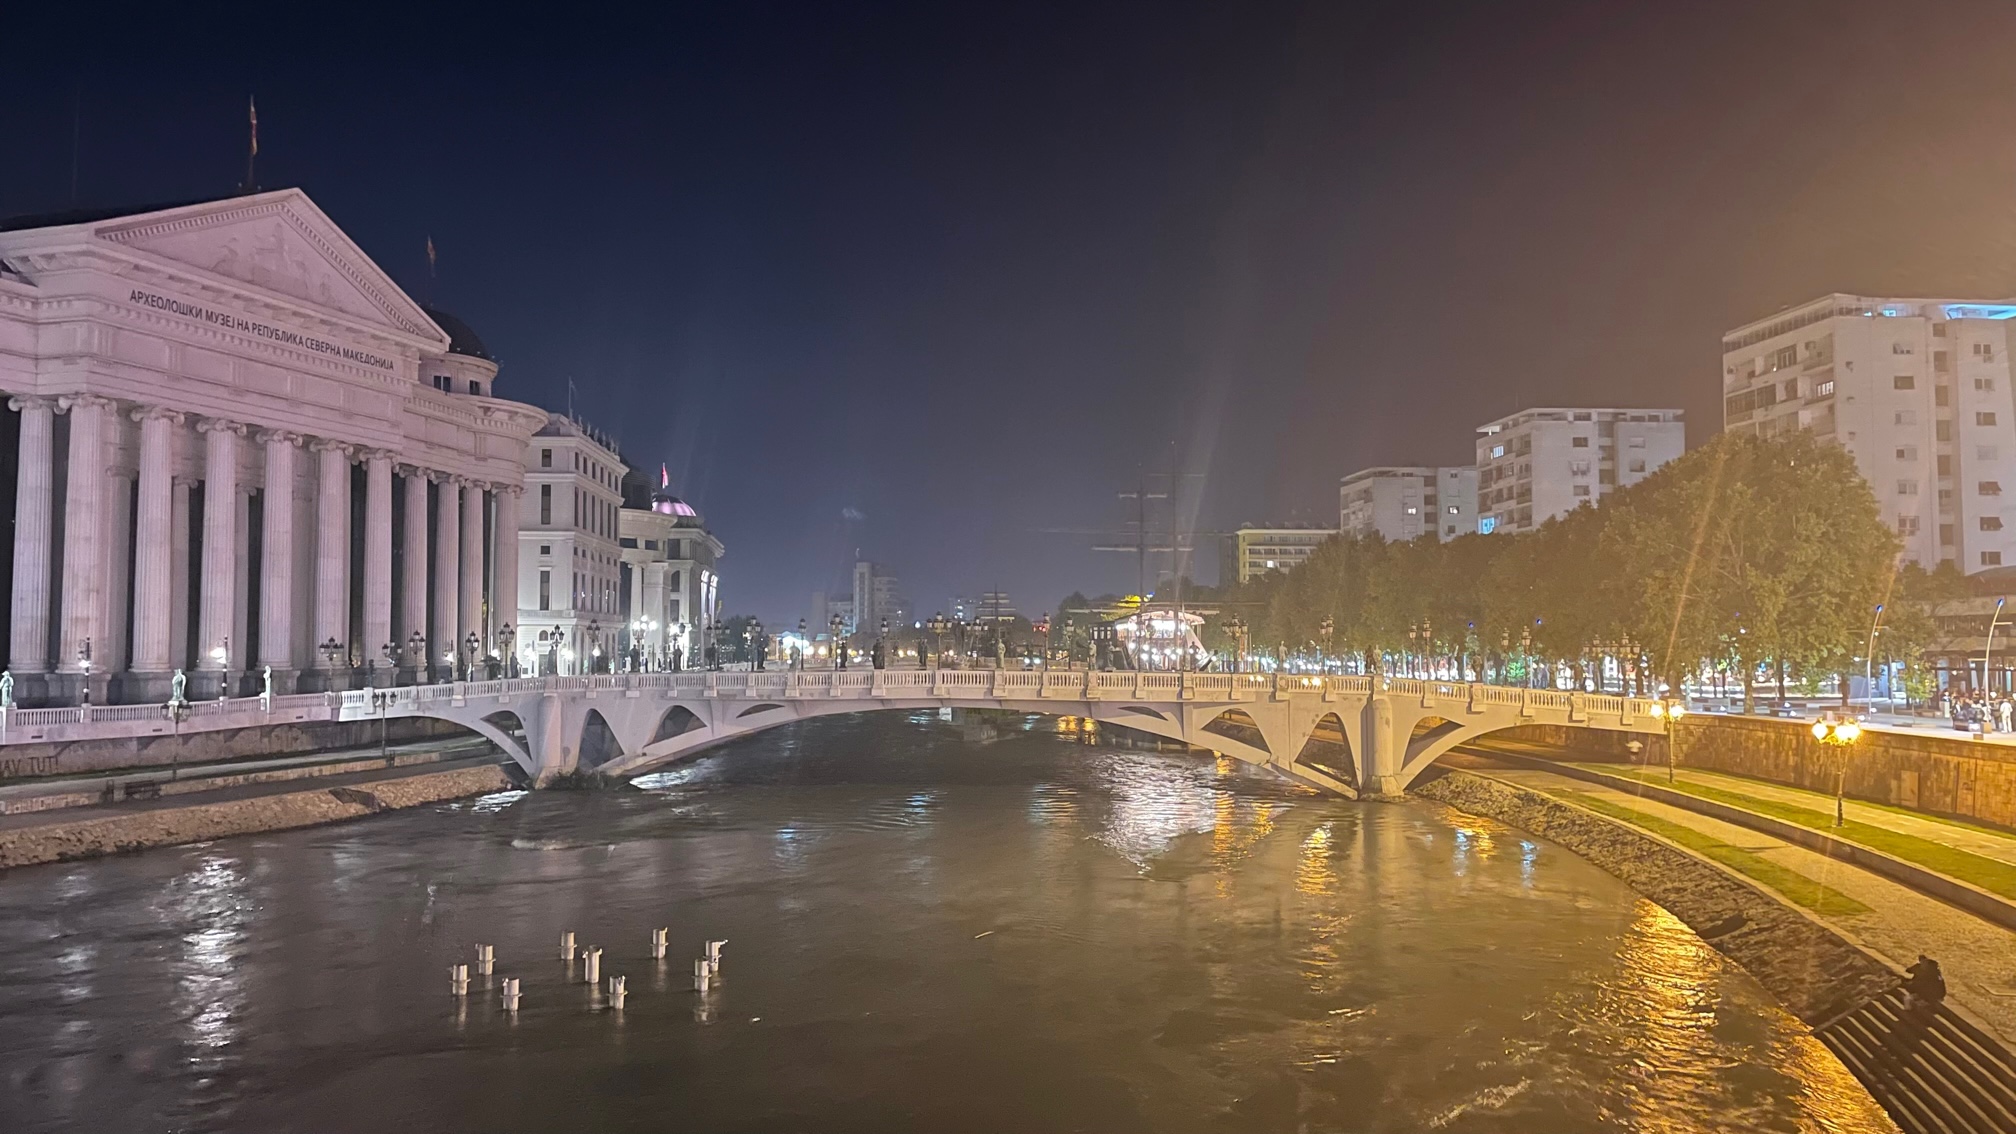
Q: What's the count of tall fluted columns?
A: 11